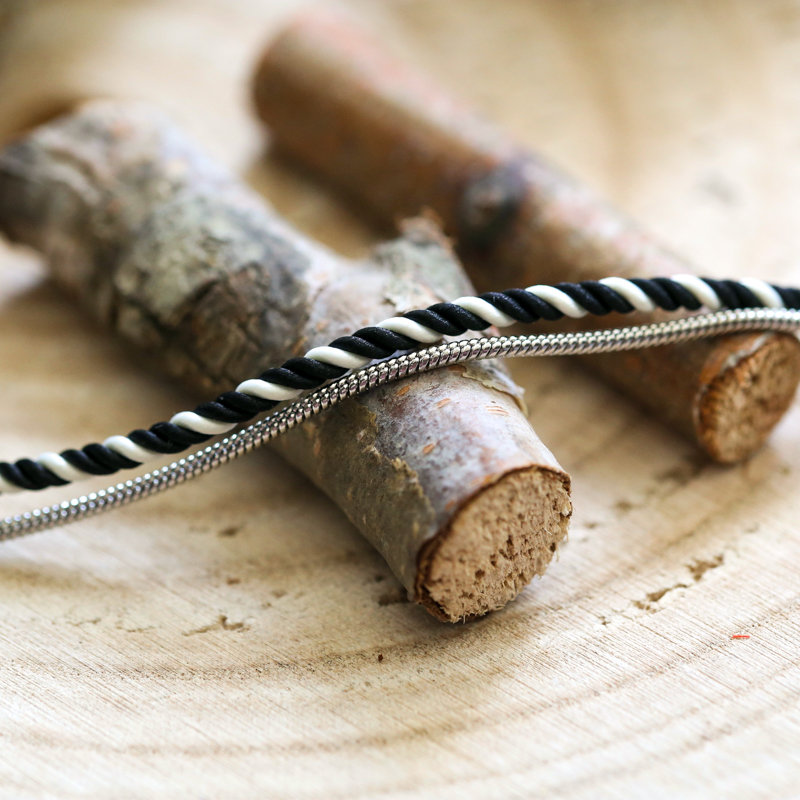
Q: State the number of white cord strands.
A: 1